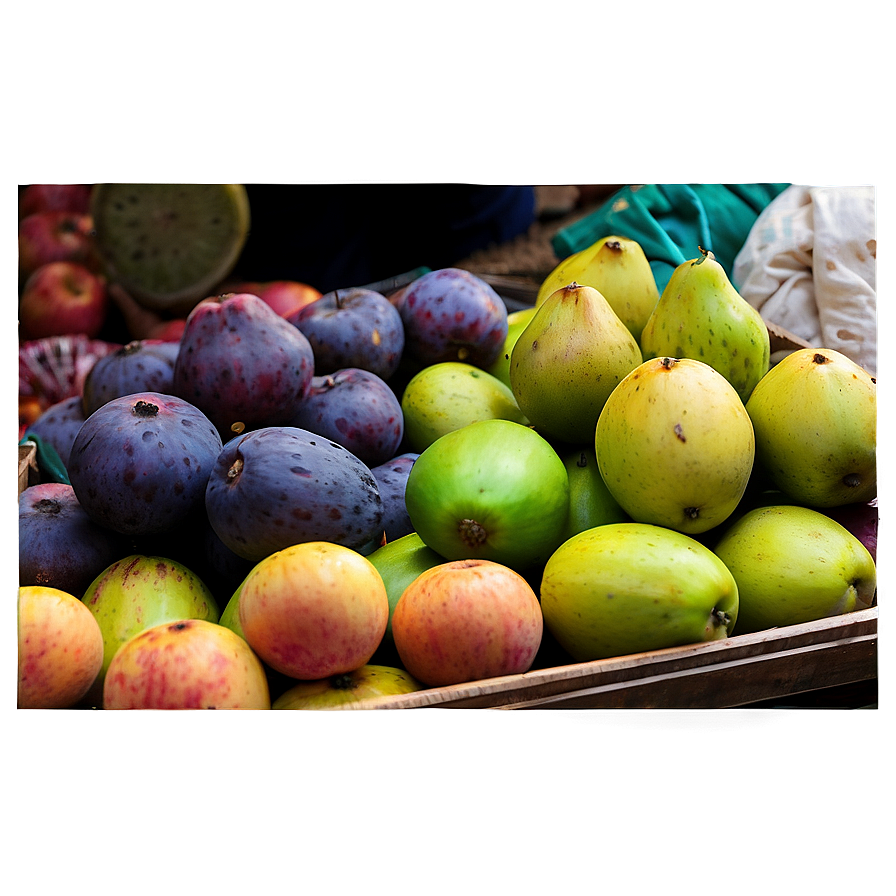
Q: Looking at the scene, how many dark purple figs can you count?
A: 10